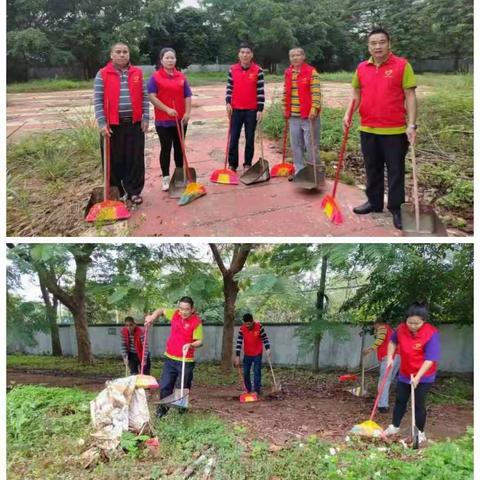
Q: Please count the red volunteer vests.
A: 10